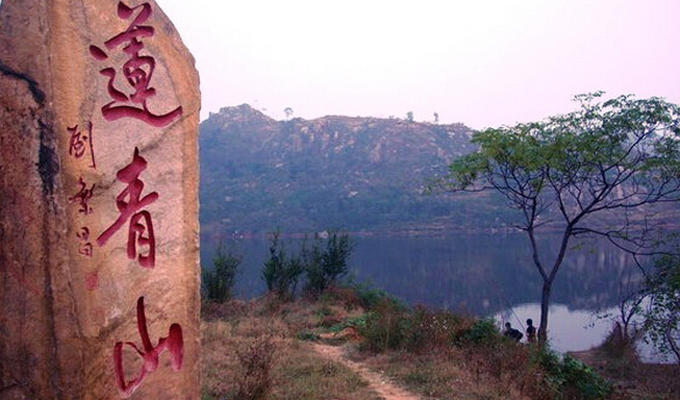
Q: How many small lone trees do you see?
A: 3